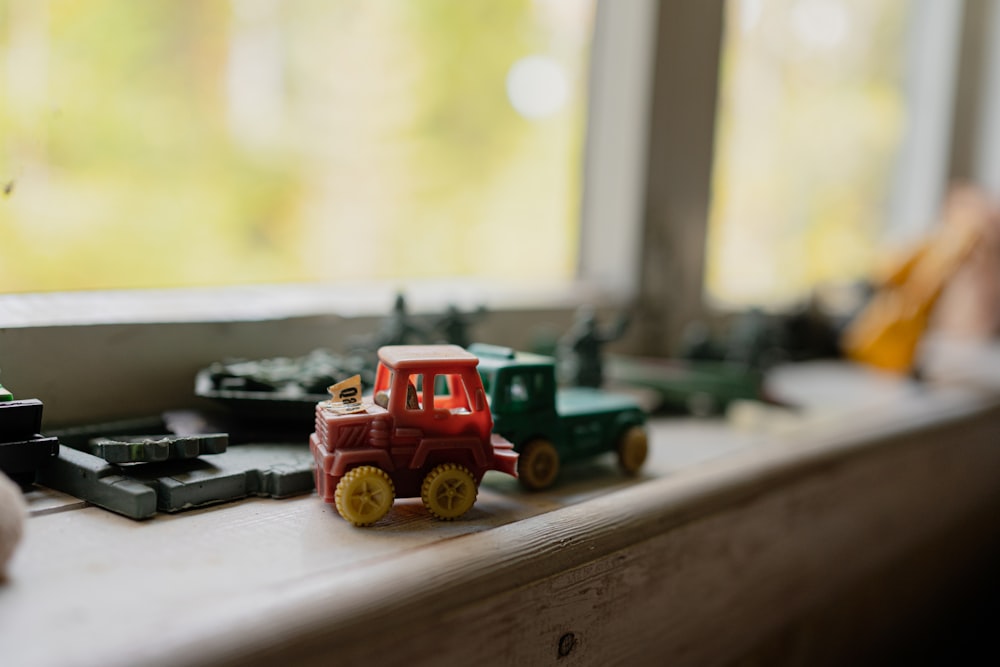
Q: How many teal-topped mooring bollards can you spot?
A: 0